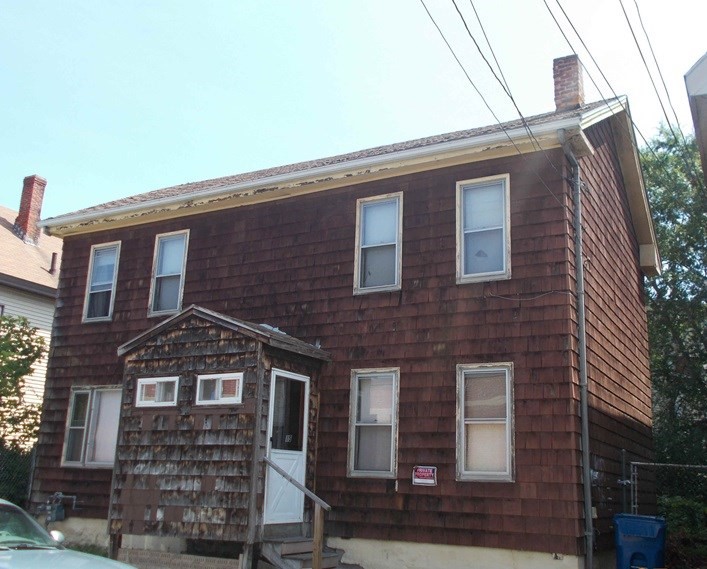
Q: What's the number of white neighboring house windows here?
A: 1